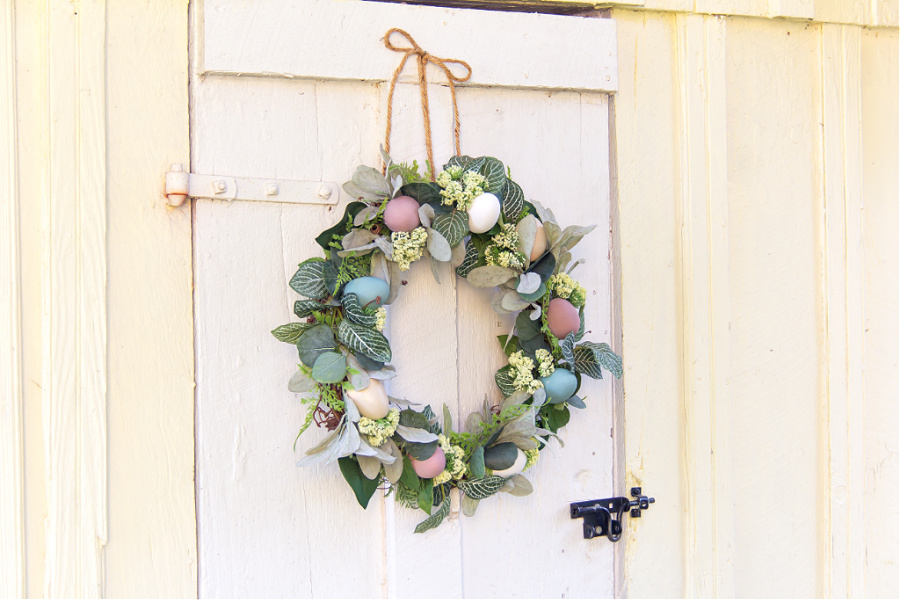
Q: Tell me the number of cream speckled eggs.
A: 0